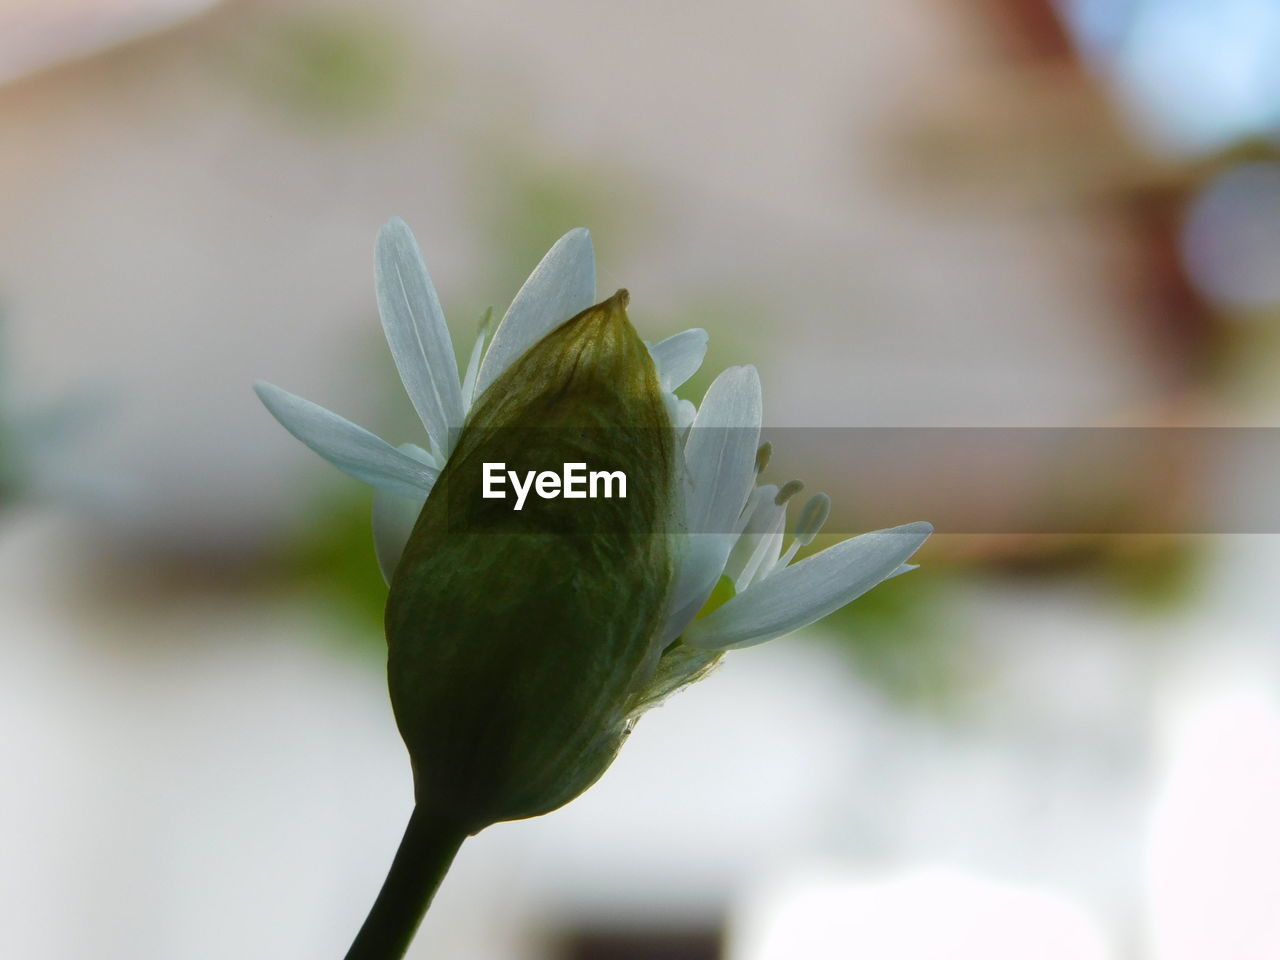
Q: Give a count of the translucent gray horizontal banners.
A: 1